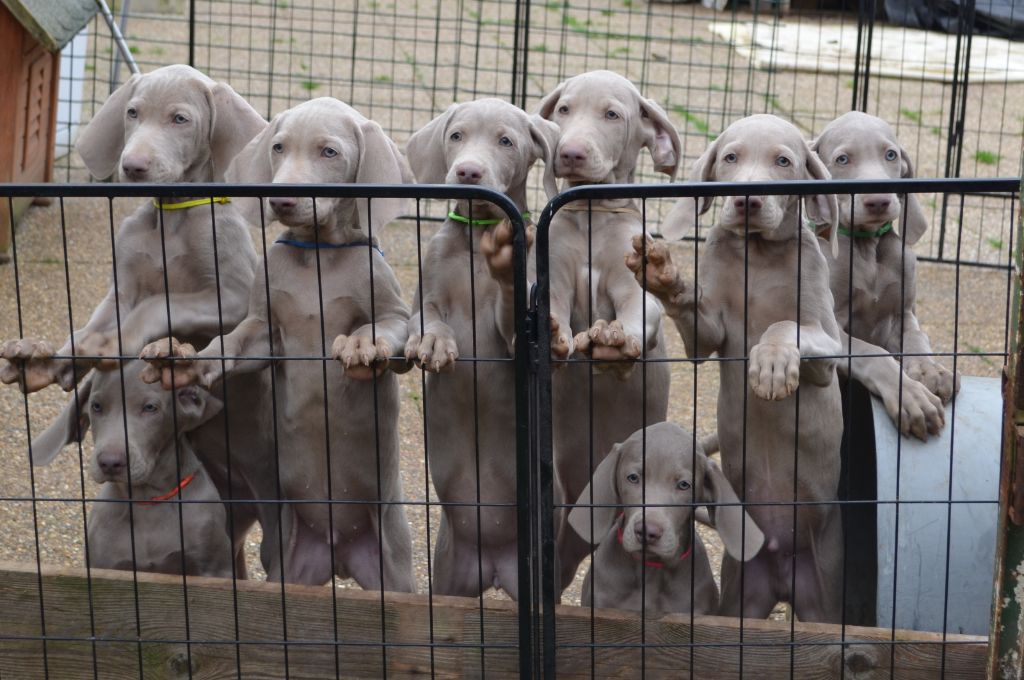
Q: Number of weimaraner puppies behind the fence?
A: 8